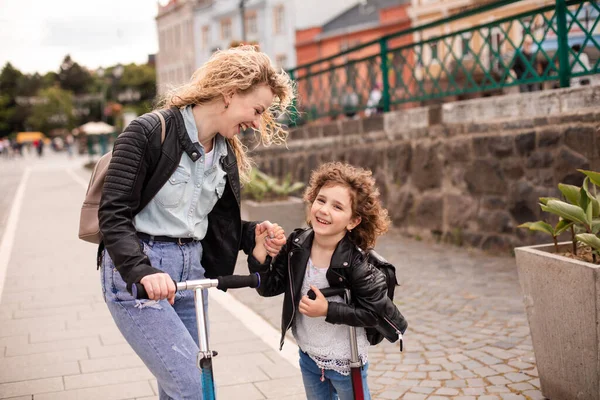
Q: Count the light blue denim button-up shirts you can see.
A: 1